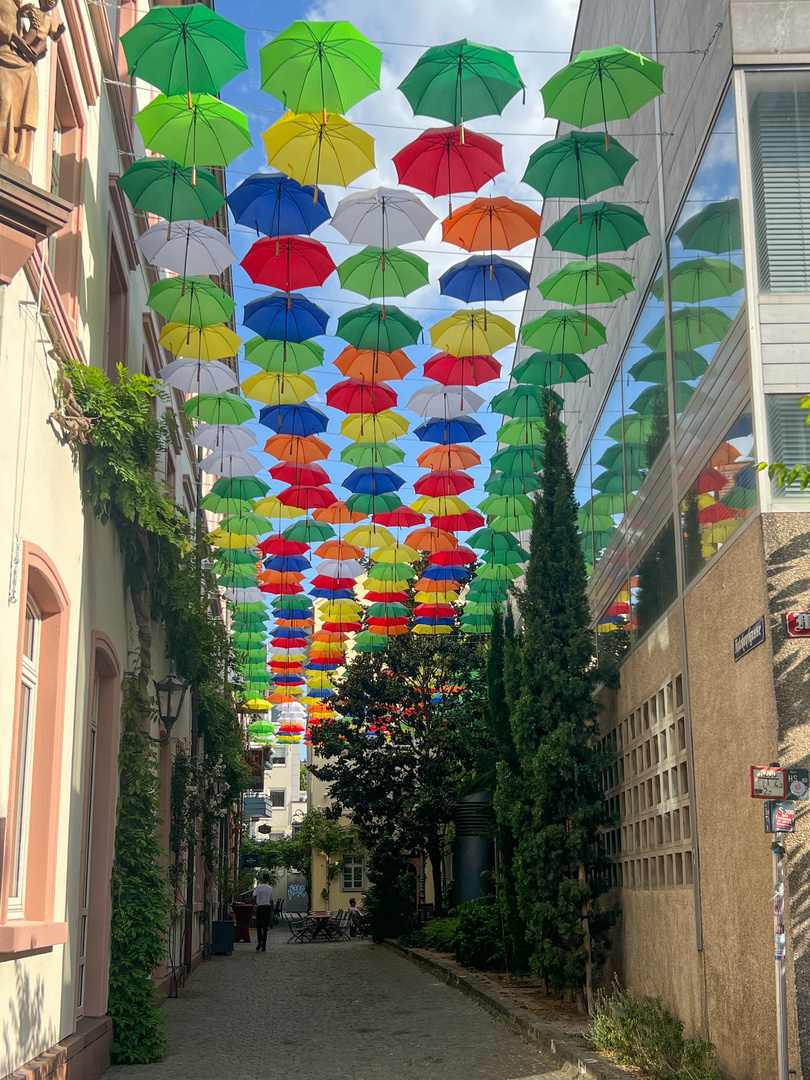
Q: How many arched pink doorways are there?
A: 2